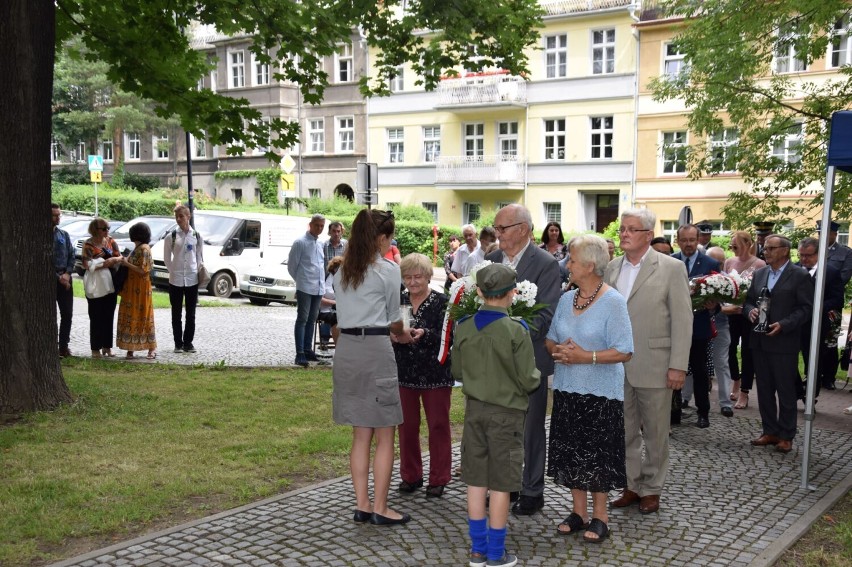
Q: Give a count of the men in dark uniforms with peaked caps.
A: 3